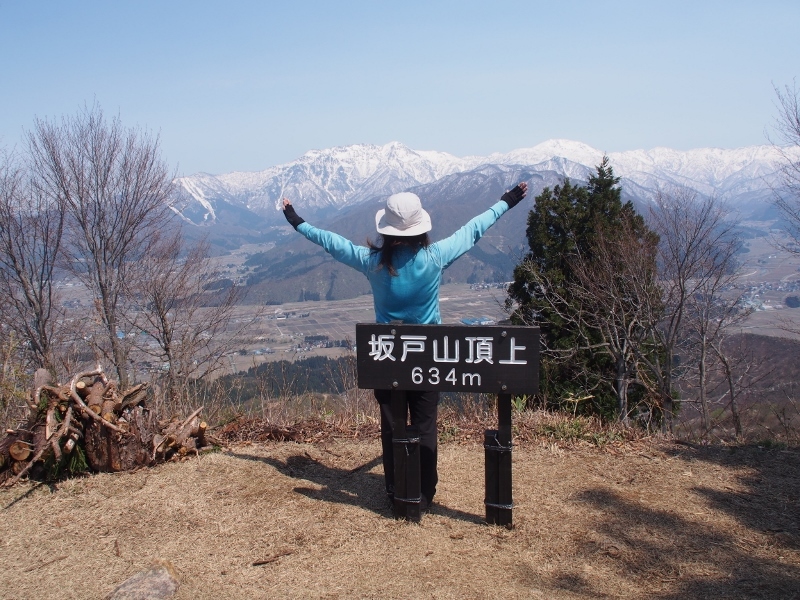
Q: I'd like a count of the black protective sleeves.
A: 2